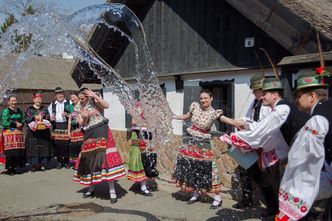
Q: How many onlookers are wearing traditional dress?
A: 4